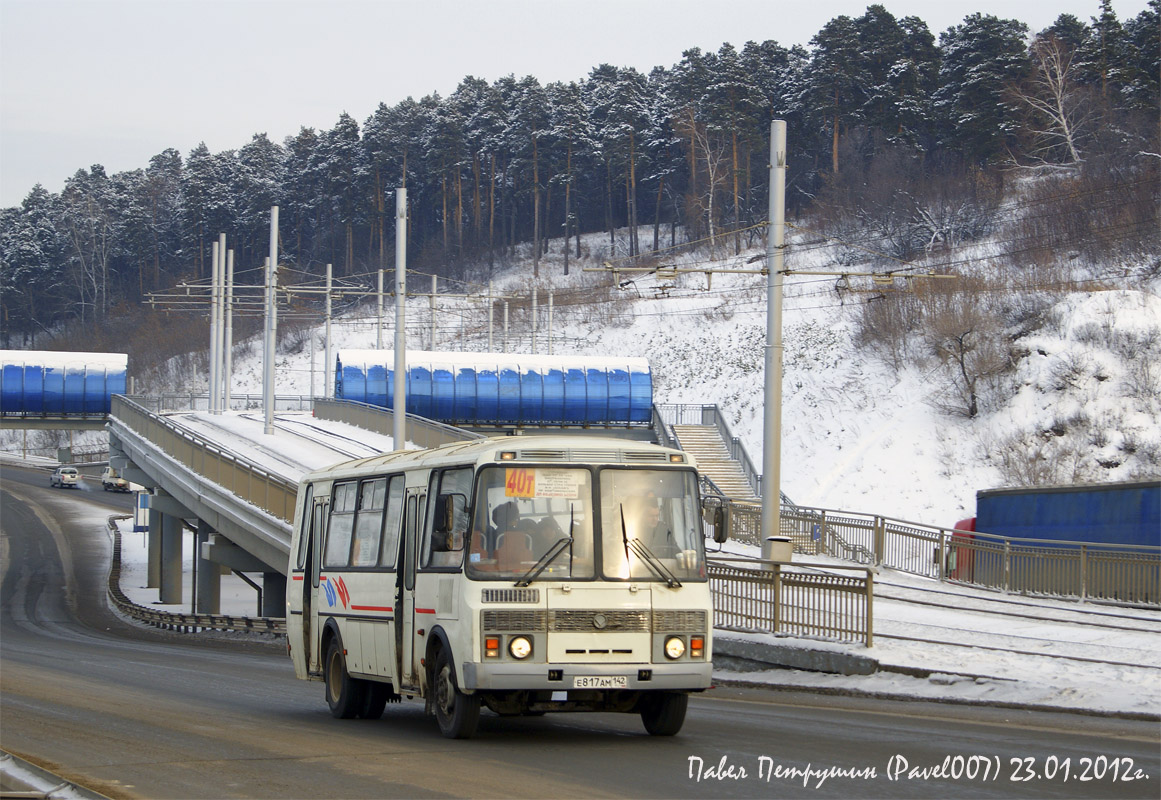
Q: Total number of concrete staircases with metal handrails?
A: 1